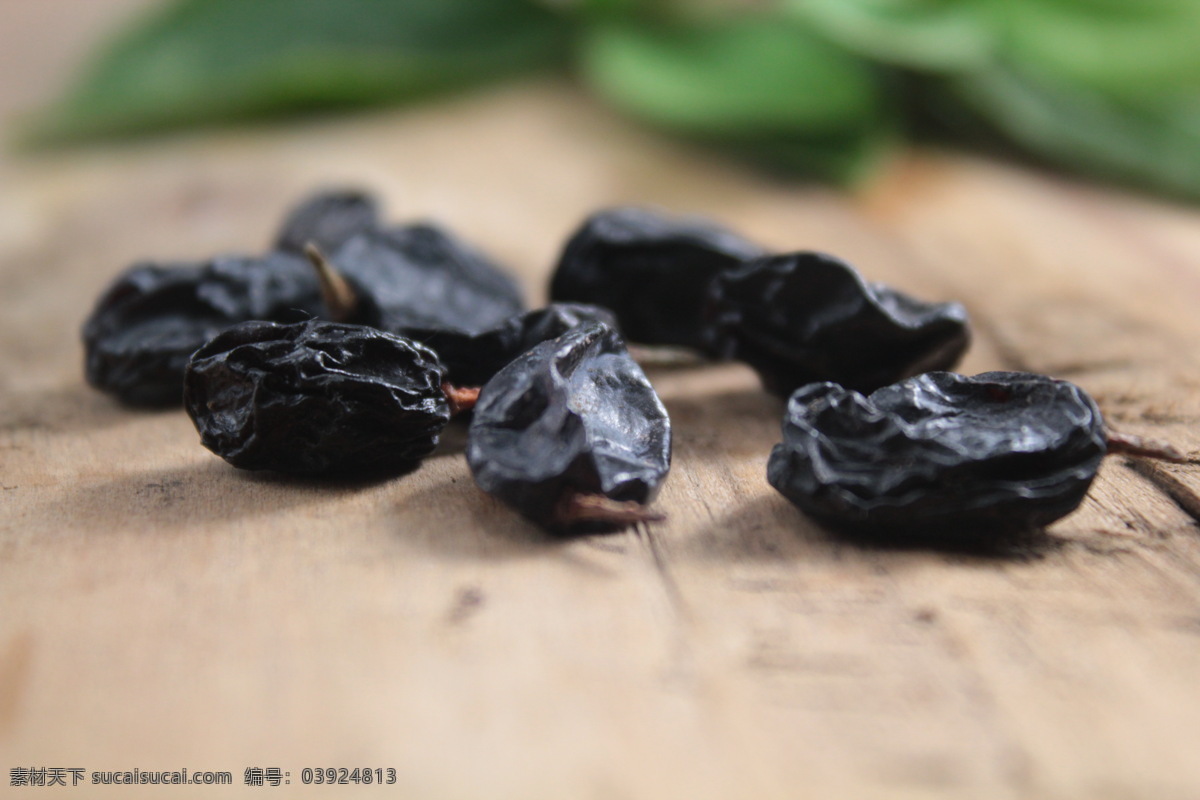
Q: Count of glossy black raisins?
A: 9